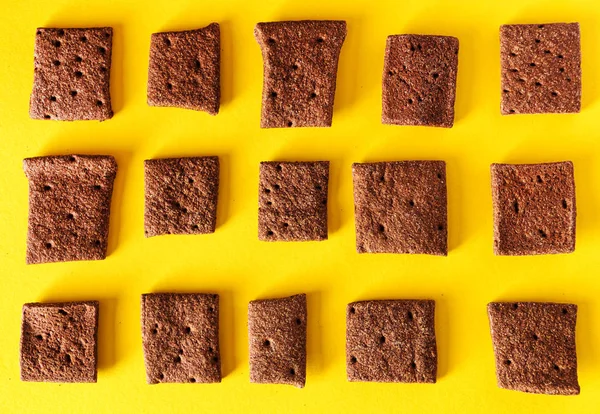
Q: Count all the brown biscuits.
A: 15